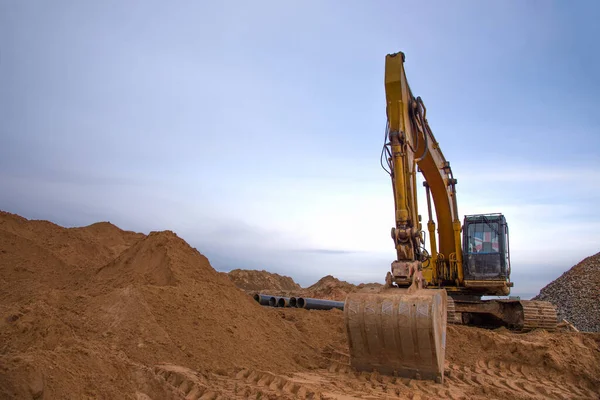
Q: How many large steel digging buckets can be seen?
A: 1